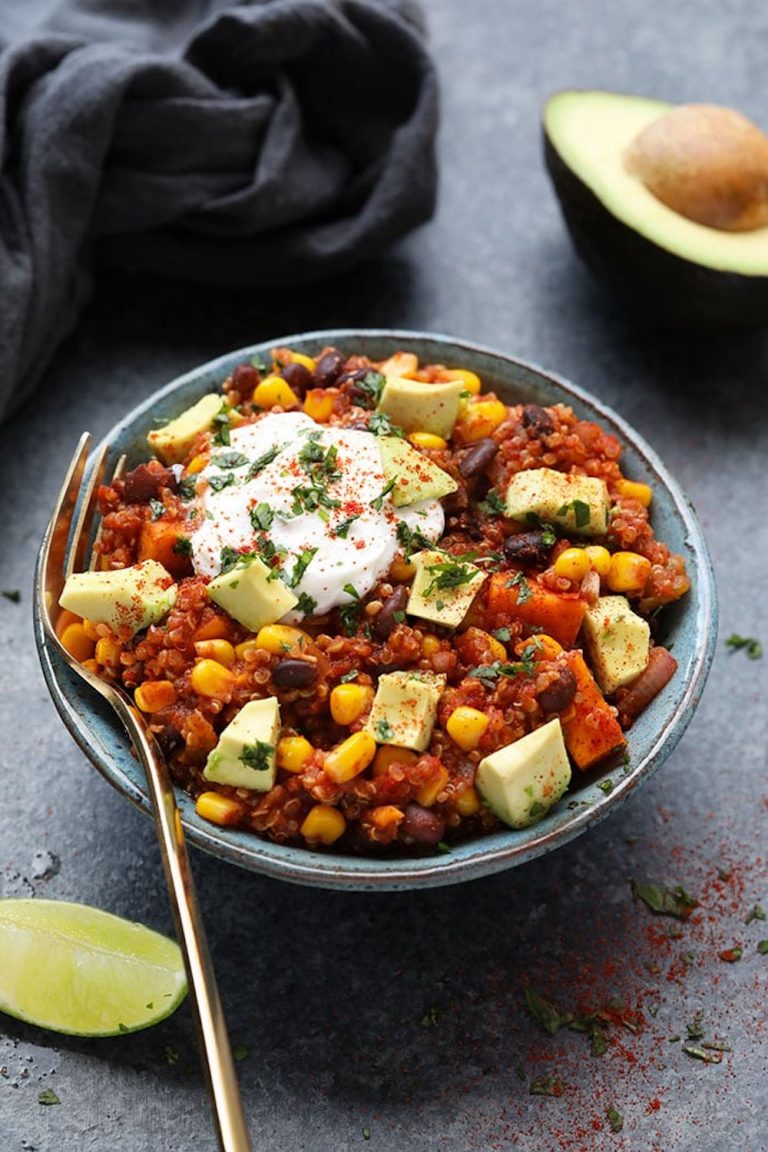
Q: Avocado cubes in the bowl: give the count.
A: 11